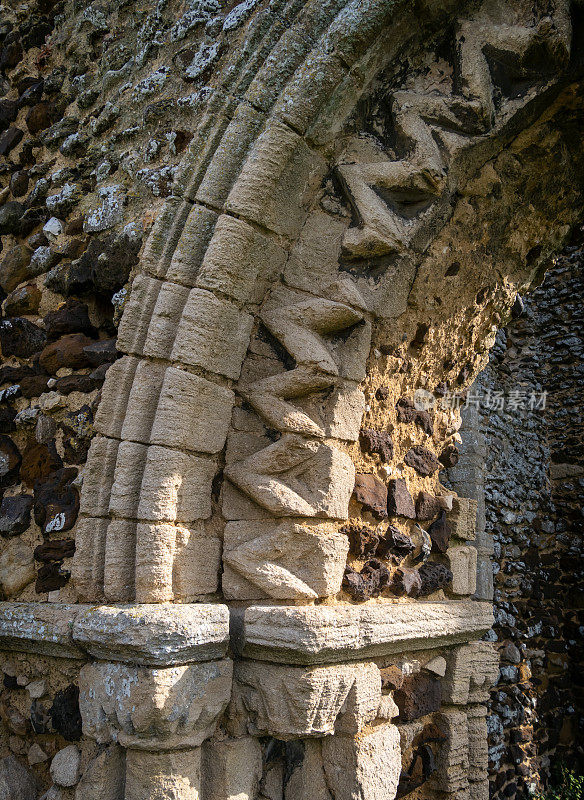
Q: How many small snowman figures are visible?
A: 0